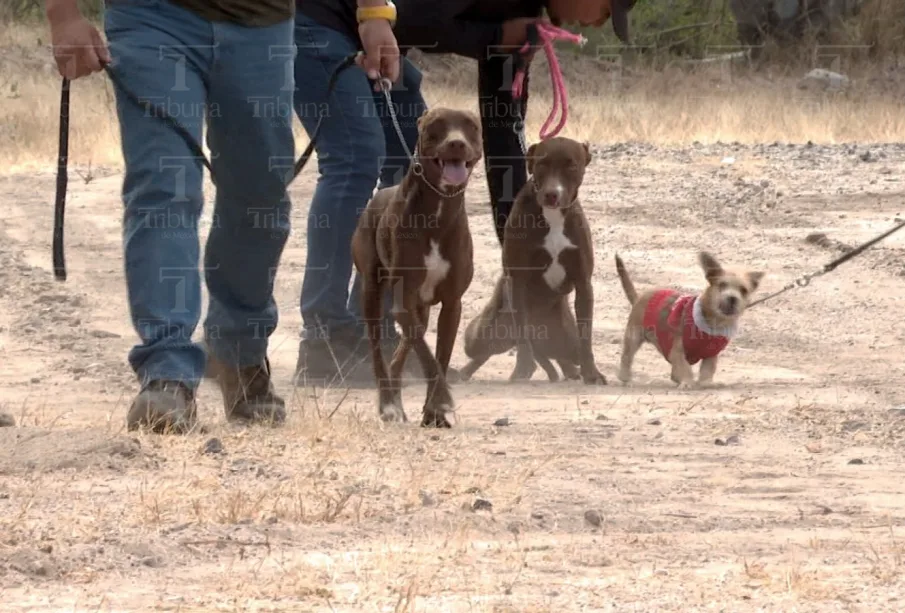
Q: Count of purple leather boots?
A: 0